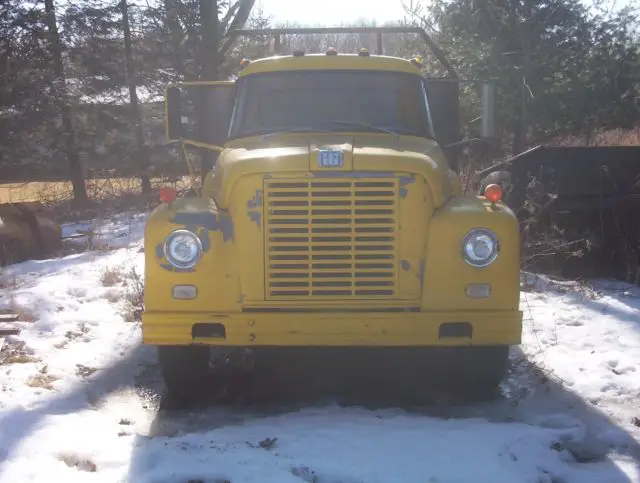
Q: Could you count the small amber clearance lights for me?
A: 5